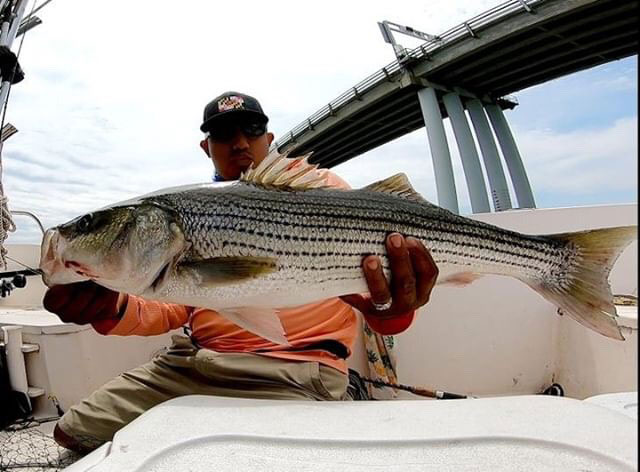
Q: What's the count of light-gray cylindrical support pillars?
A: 4